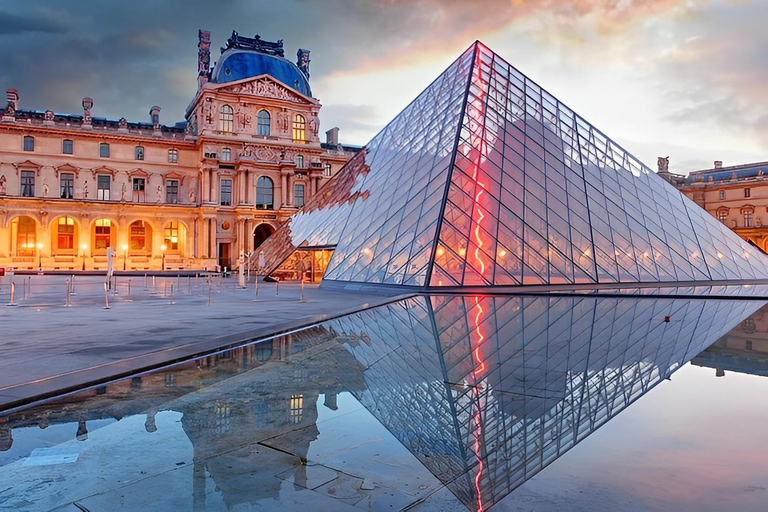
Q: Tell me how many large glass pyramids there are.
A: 1